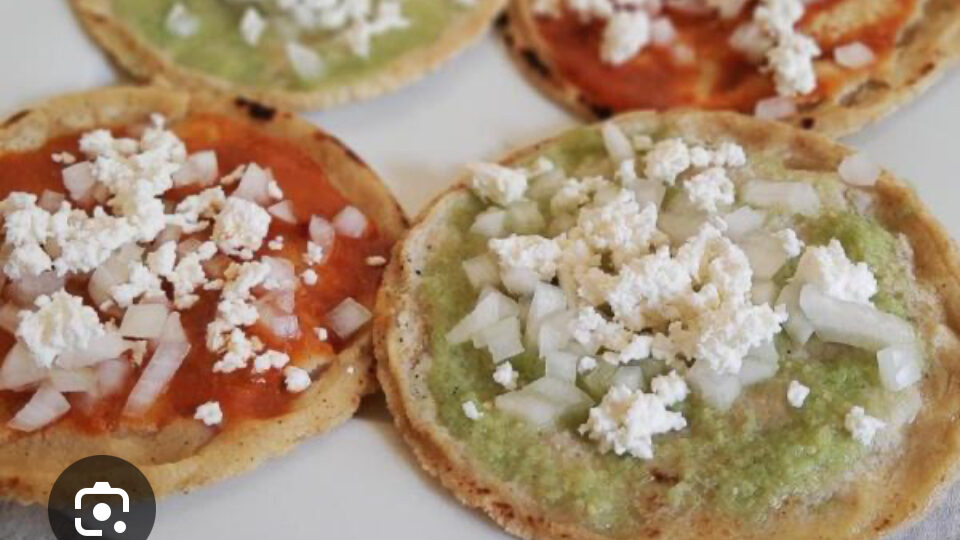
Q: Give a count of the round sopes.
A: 4